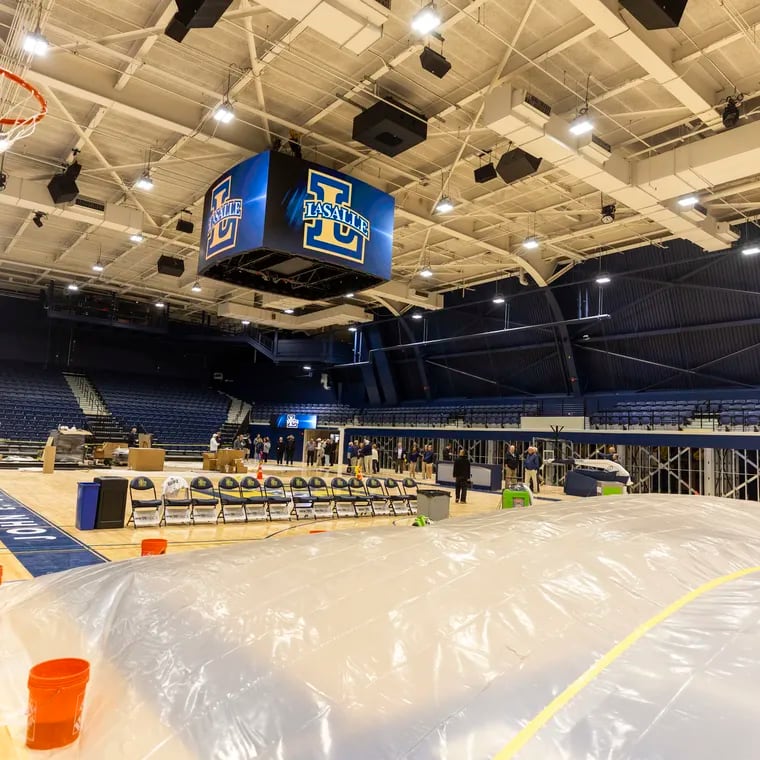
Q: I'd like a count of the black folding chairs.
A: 13